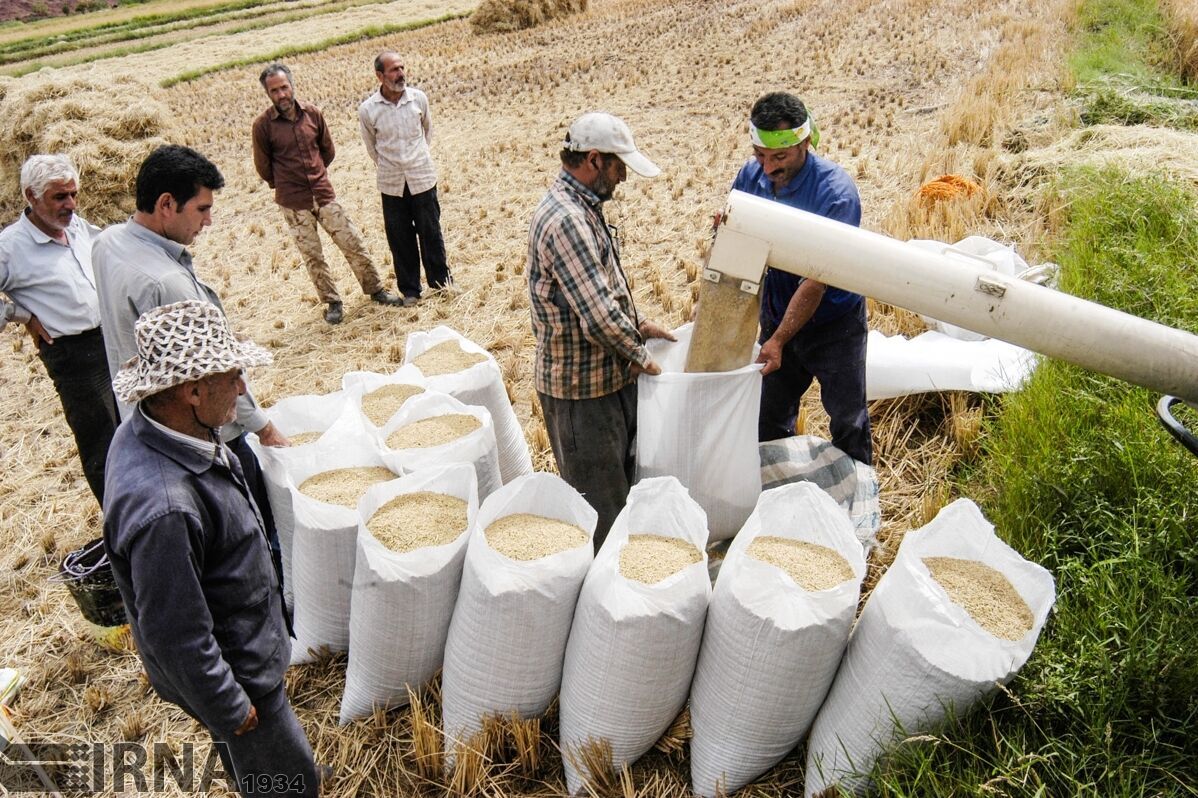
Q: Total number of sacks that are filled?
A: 10